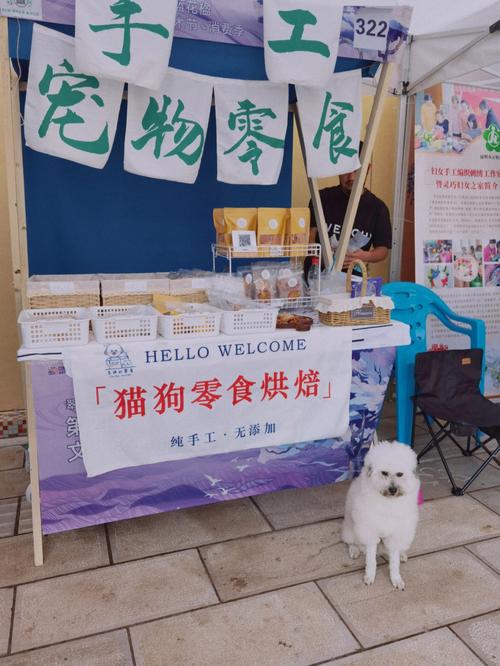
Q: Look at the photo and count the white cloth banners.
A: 7